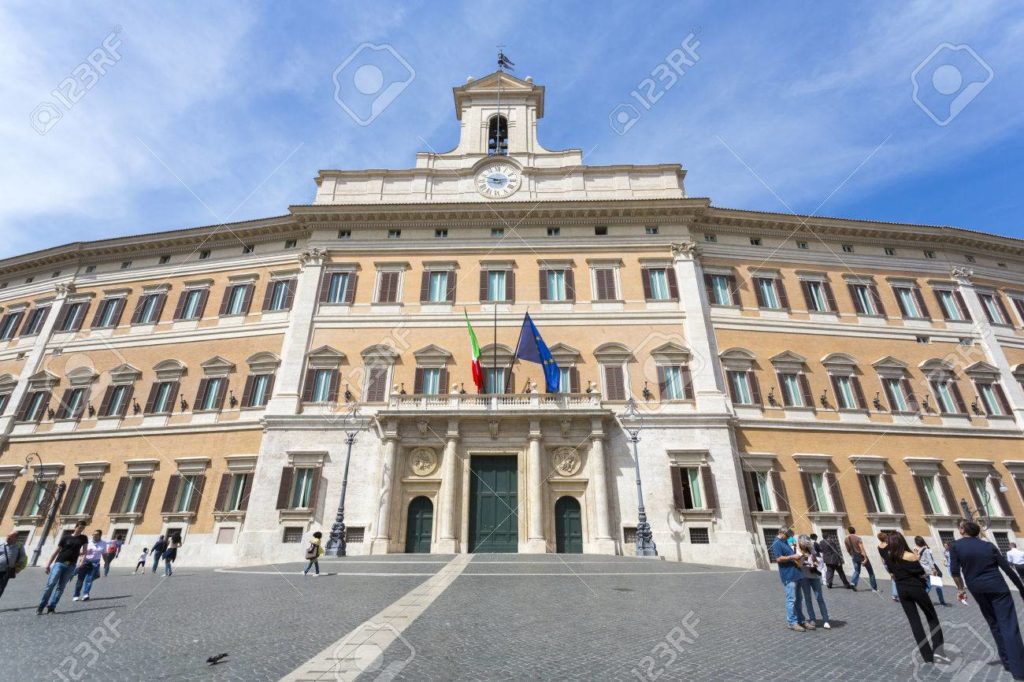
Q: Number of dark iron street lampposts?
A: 4